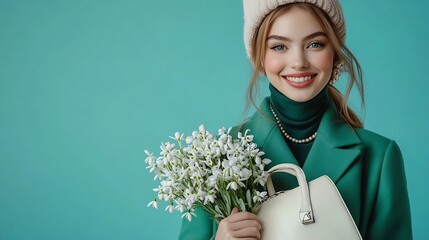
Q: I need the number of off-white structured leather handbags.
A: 1